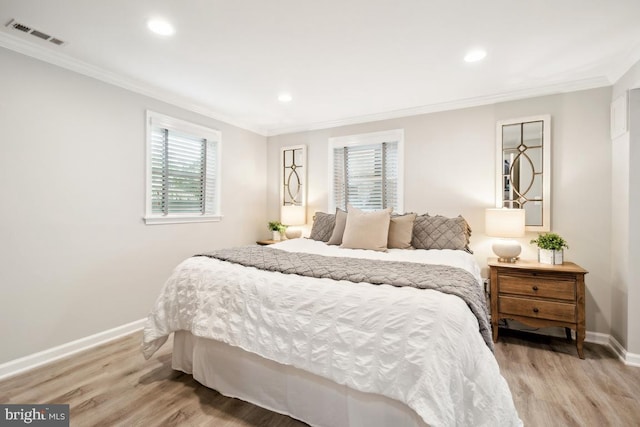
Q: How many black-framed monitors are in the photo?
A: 0